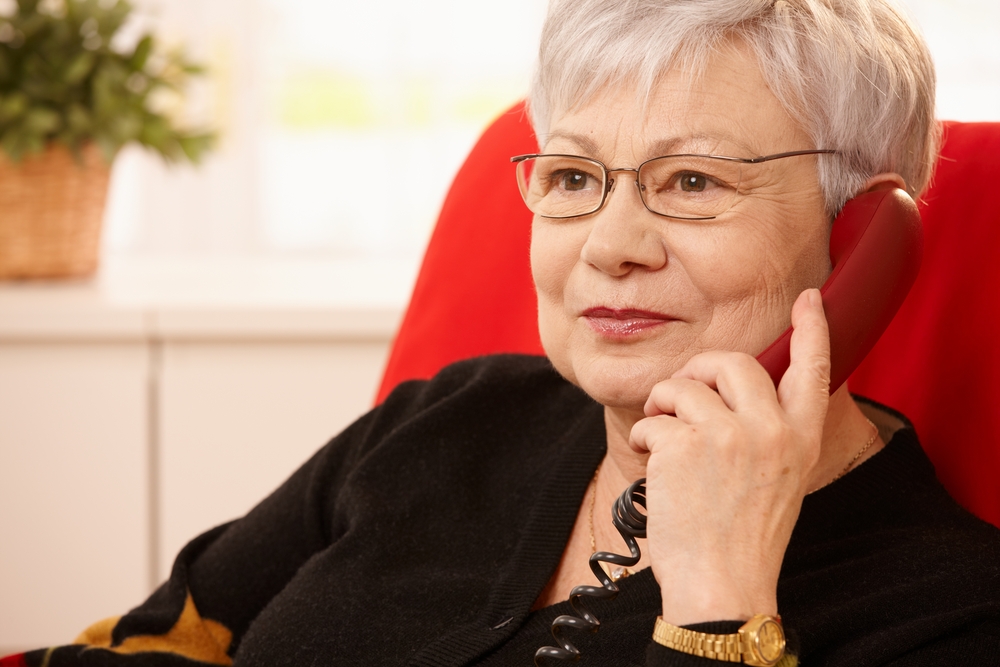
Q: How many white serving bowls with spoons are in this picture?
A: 0